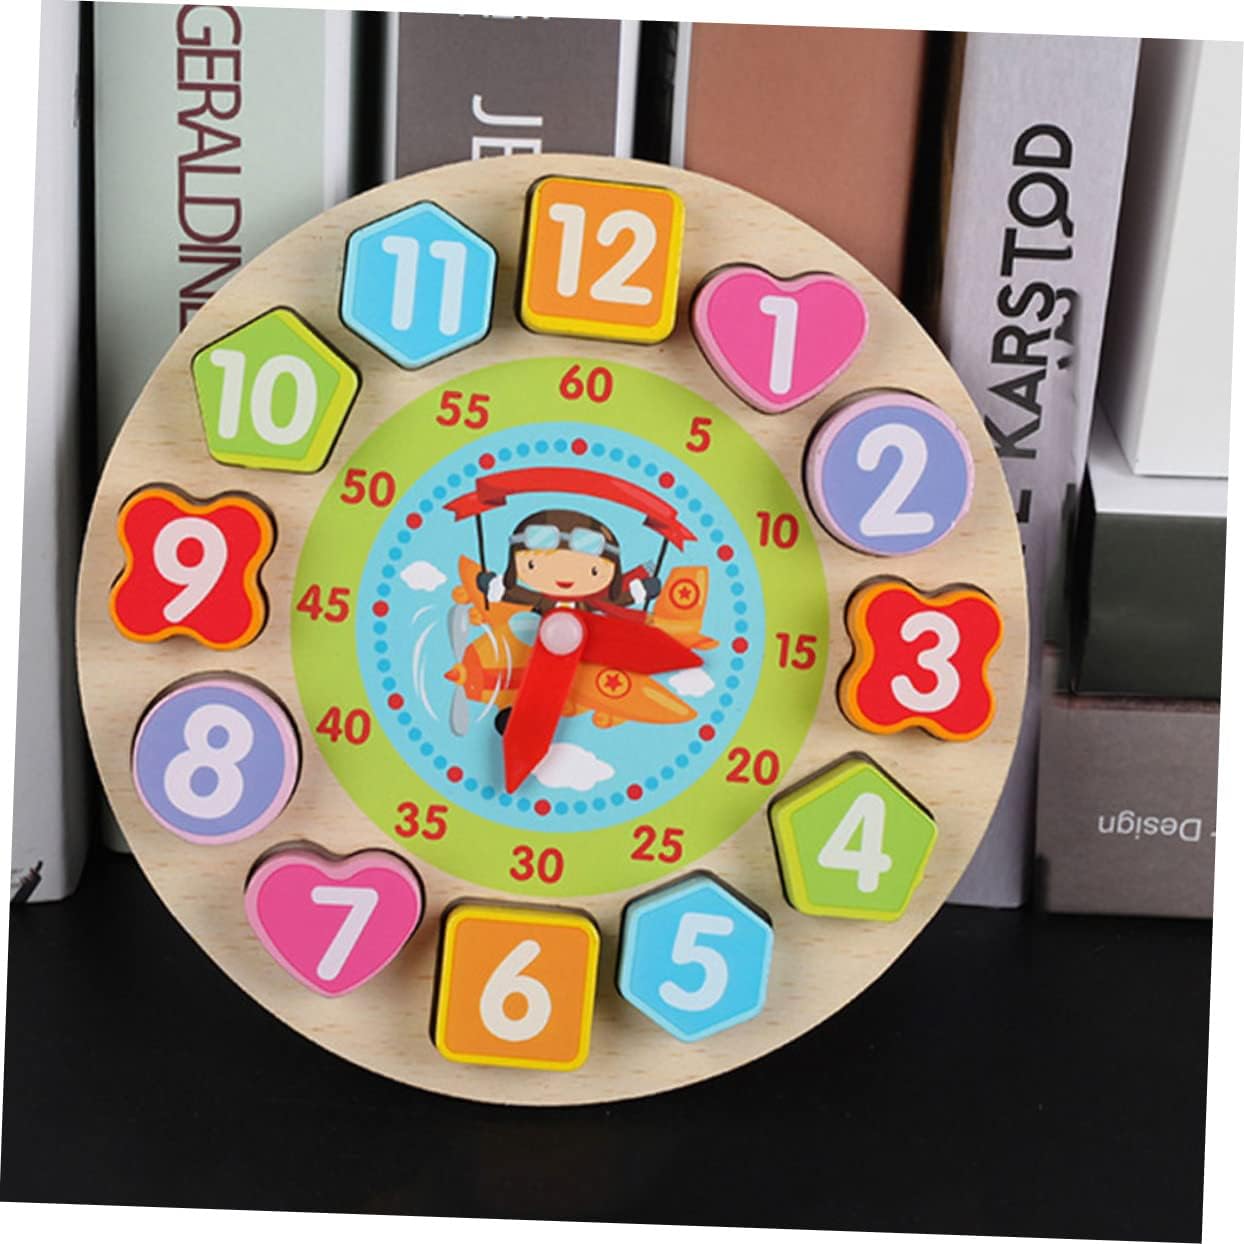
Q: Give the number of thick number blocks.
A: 12